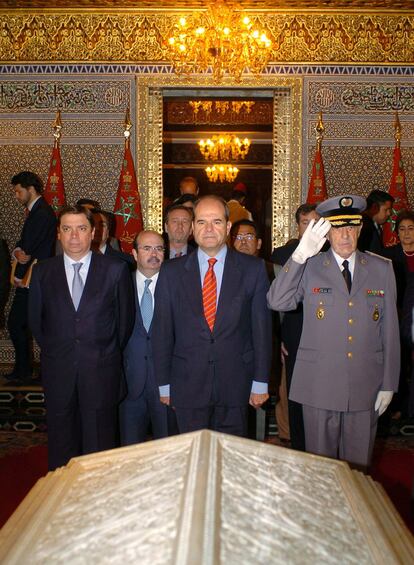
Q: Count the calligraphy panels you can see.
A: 2